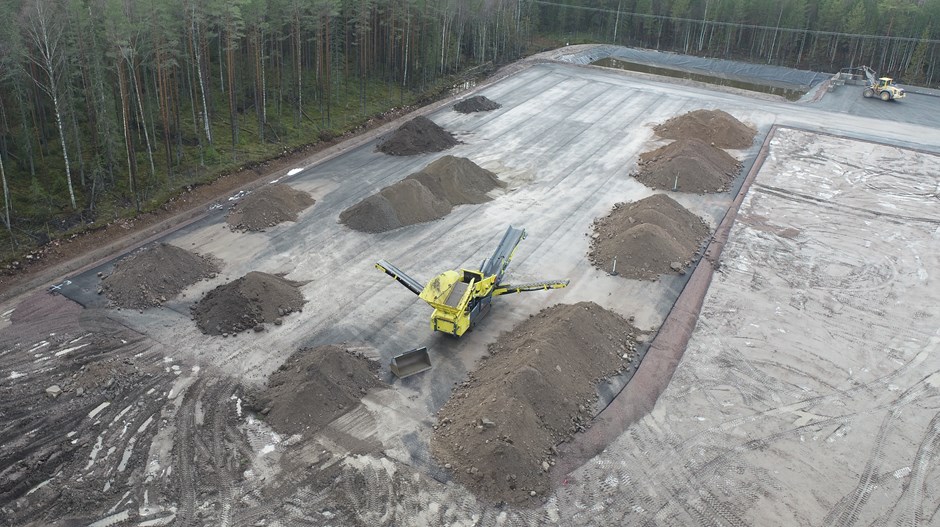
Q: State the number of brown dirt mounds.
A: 11